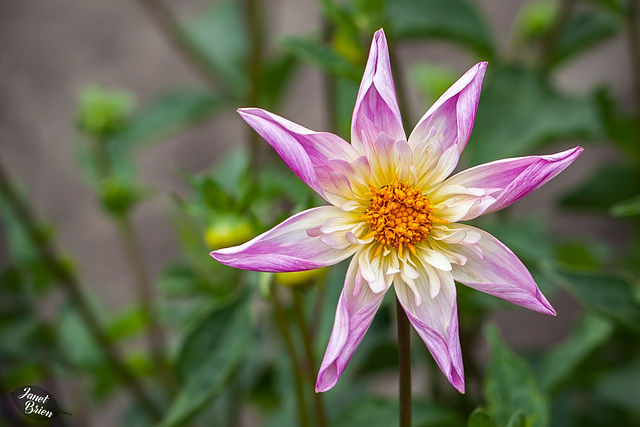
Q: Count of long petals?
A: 8